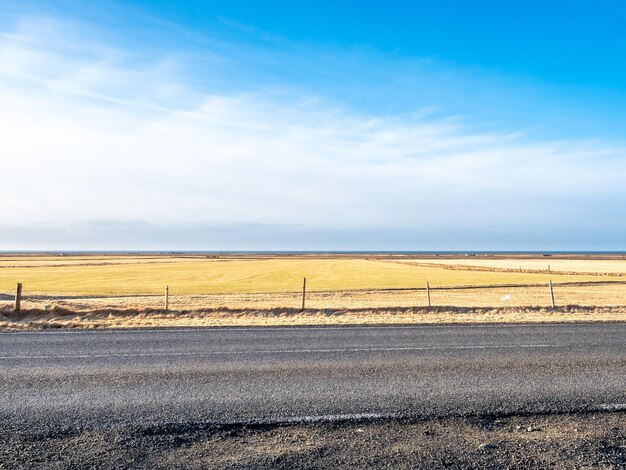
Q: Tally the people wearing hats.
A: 0